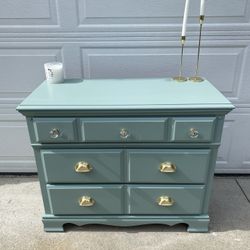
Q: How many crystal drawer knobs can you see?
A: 3